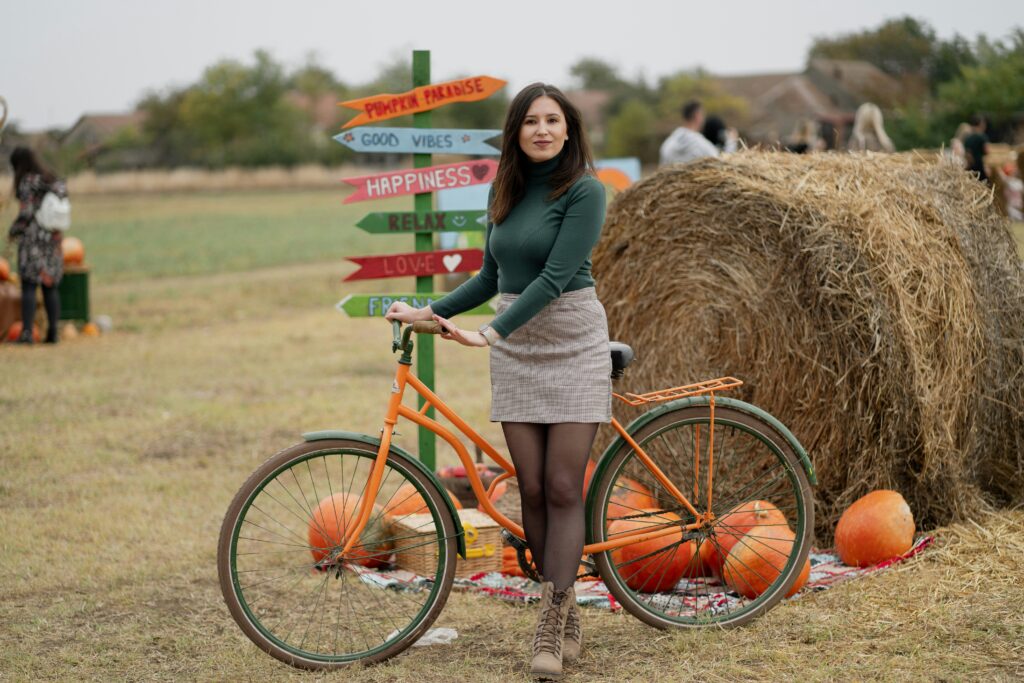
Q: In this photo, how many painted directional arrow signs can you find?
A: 6